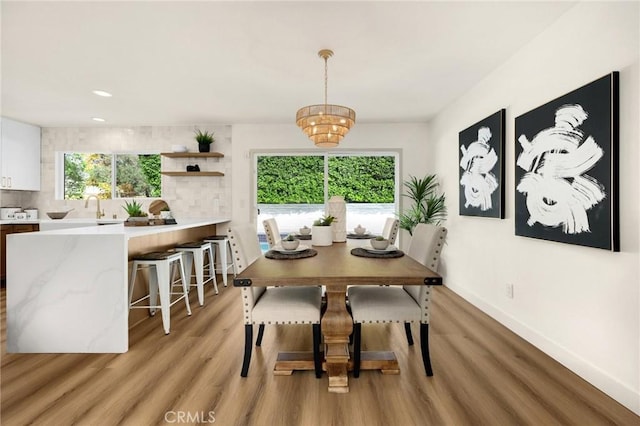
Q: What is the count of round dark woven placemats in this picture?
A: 4